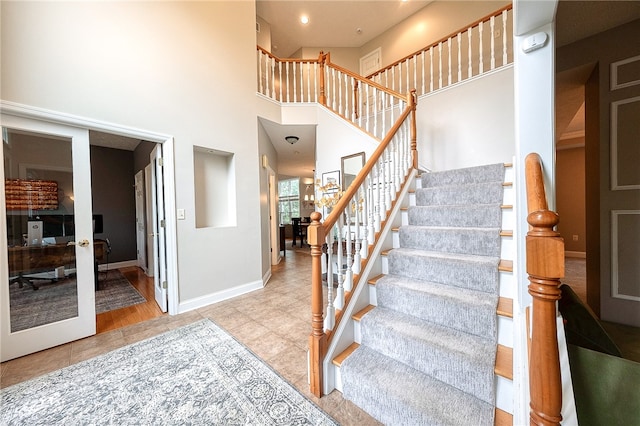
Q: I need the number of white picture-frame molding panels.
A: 3